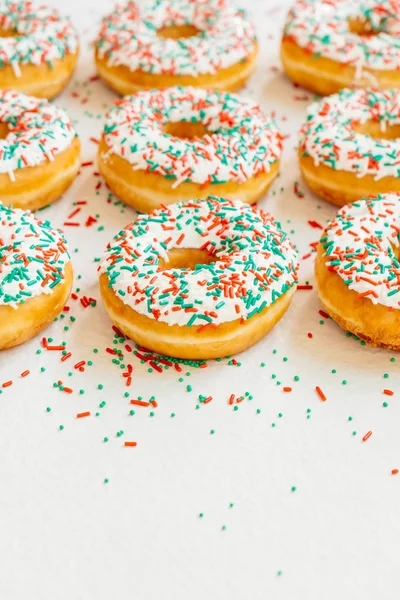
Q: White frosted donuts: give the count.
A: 9